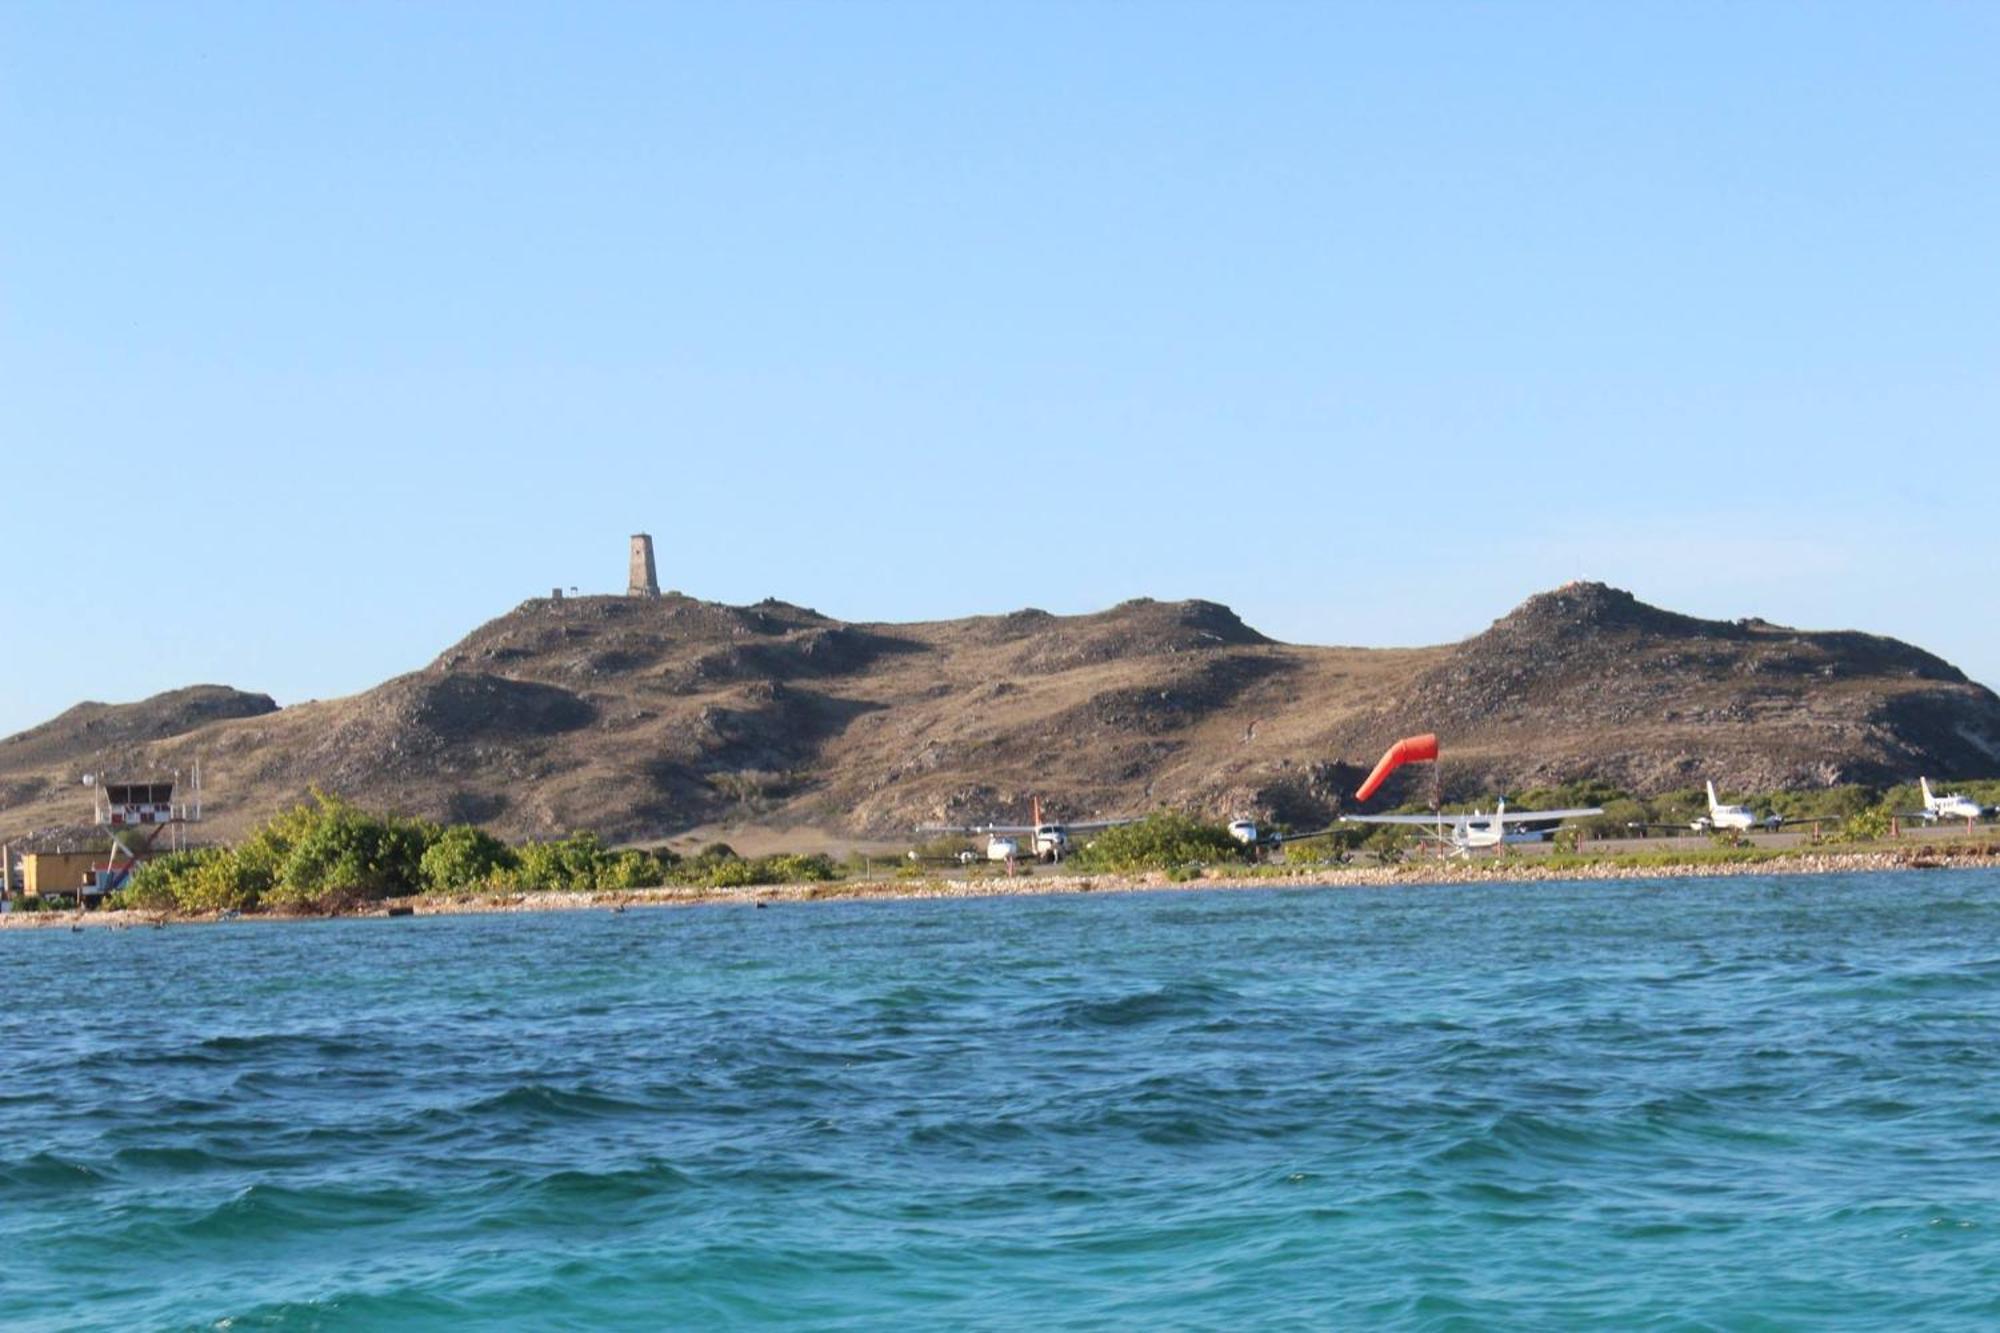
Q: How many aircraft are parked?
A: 6